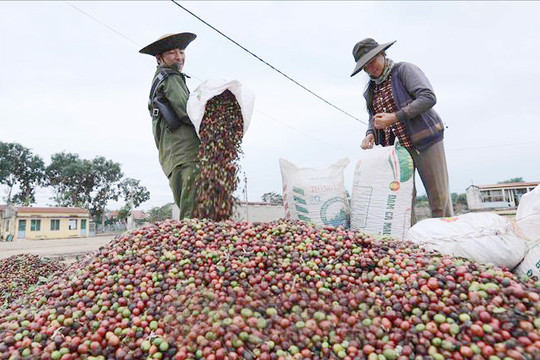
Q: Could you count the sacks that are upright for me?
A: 2